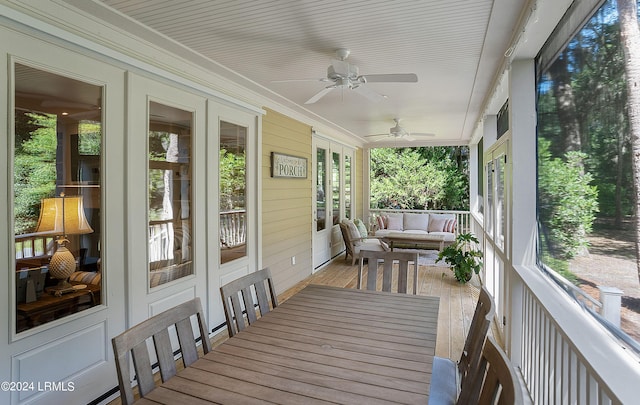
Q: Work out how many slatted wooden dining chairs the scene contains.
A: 5